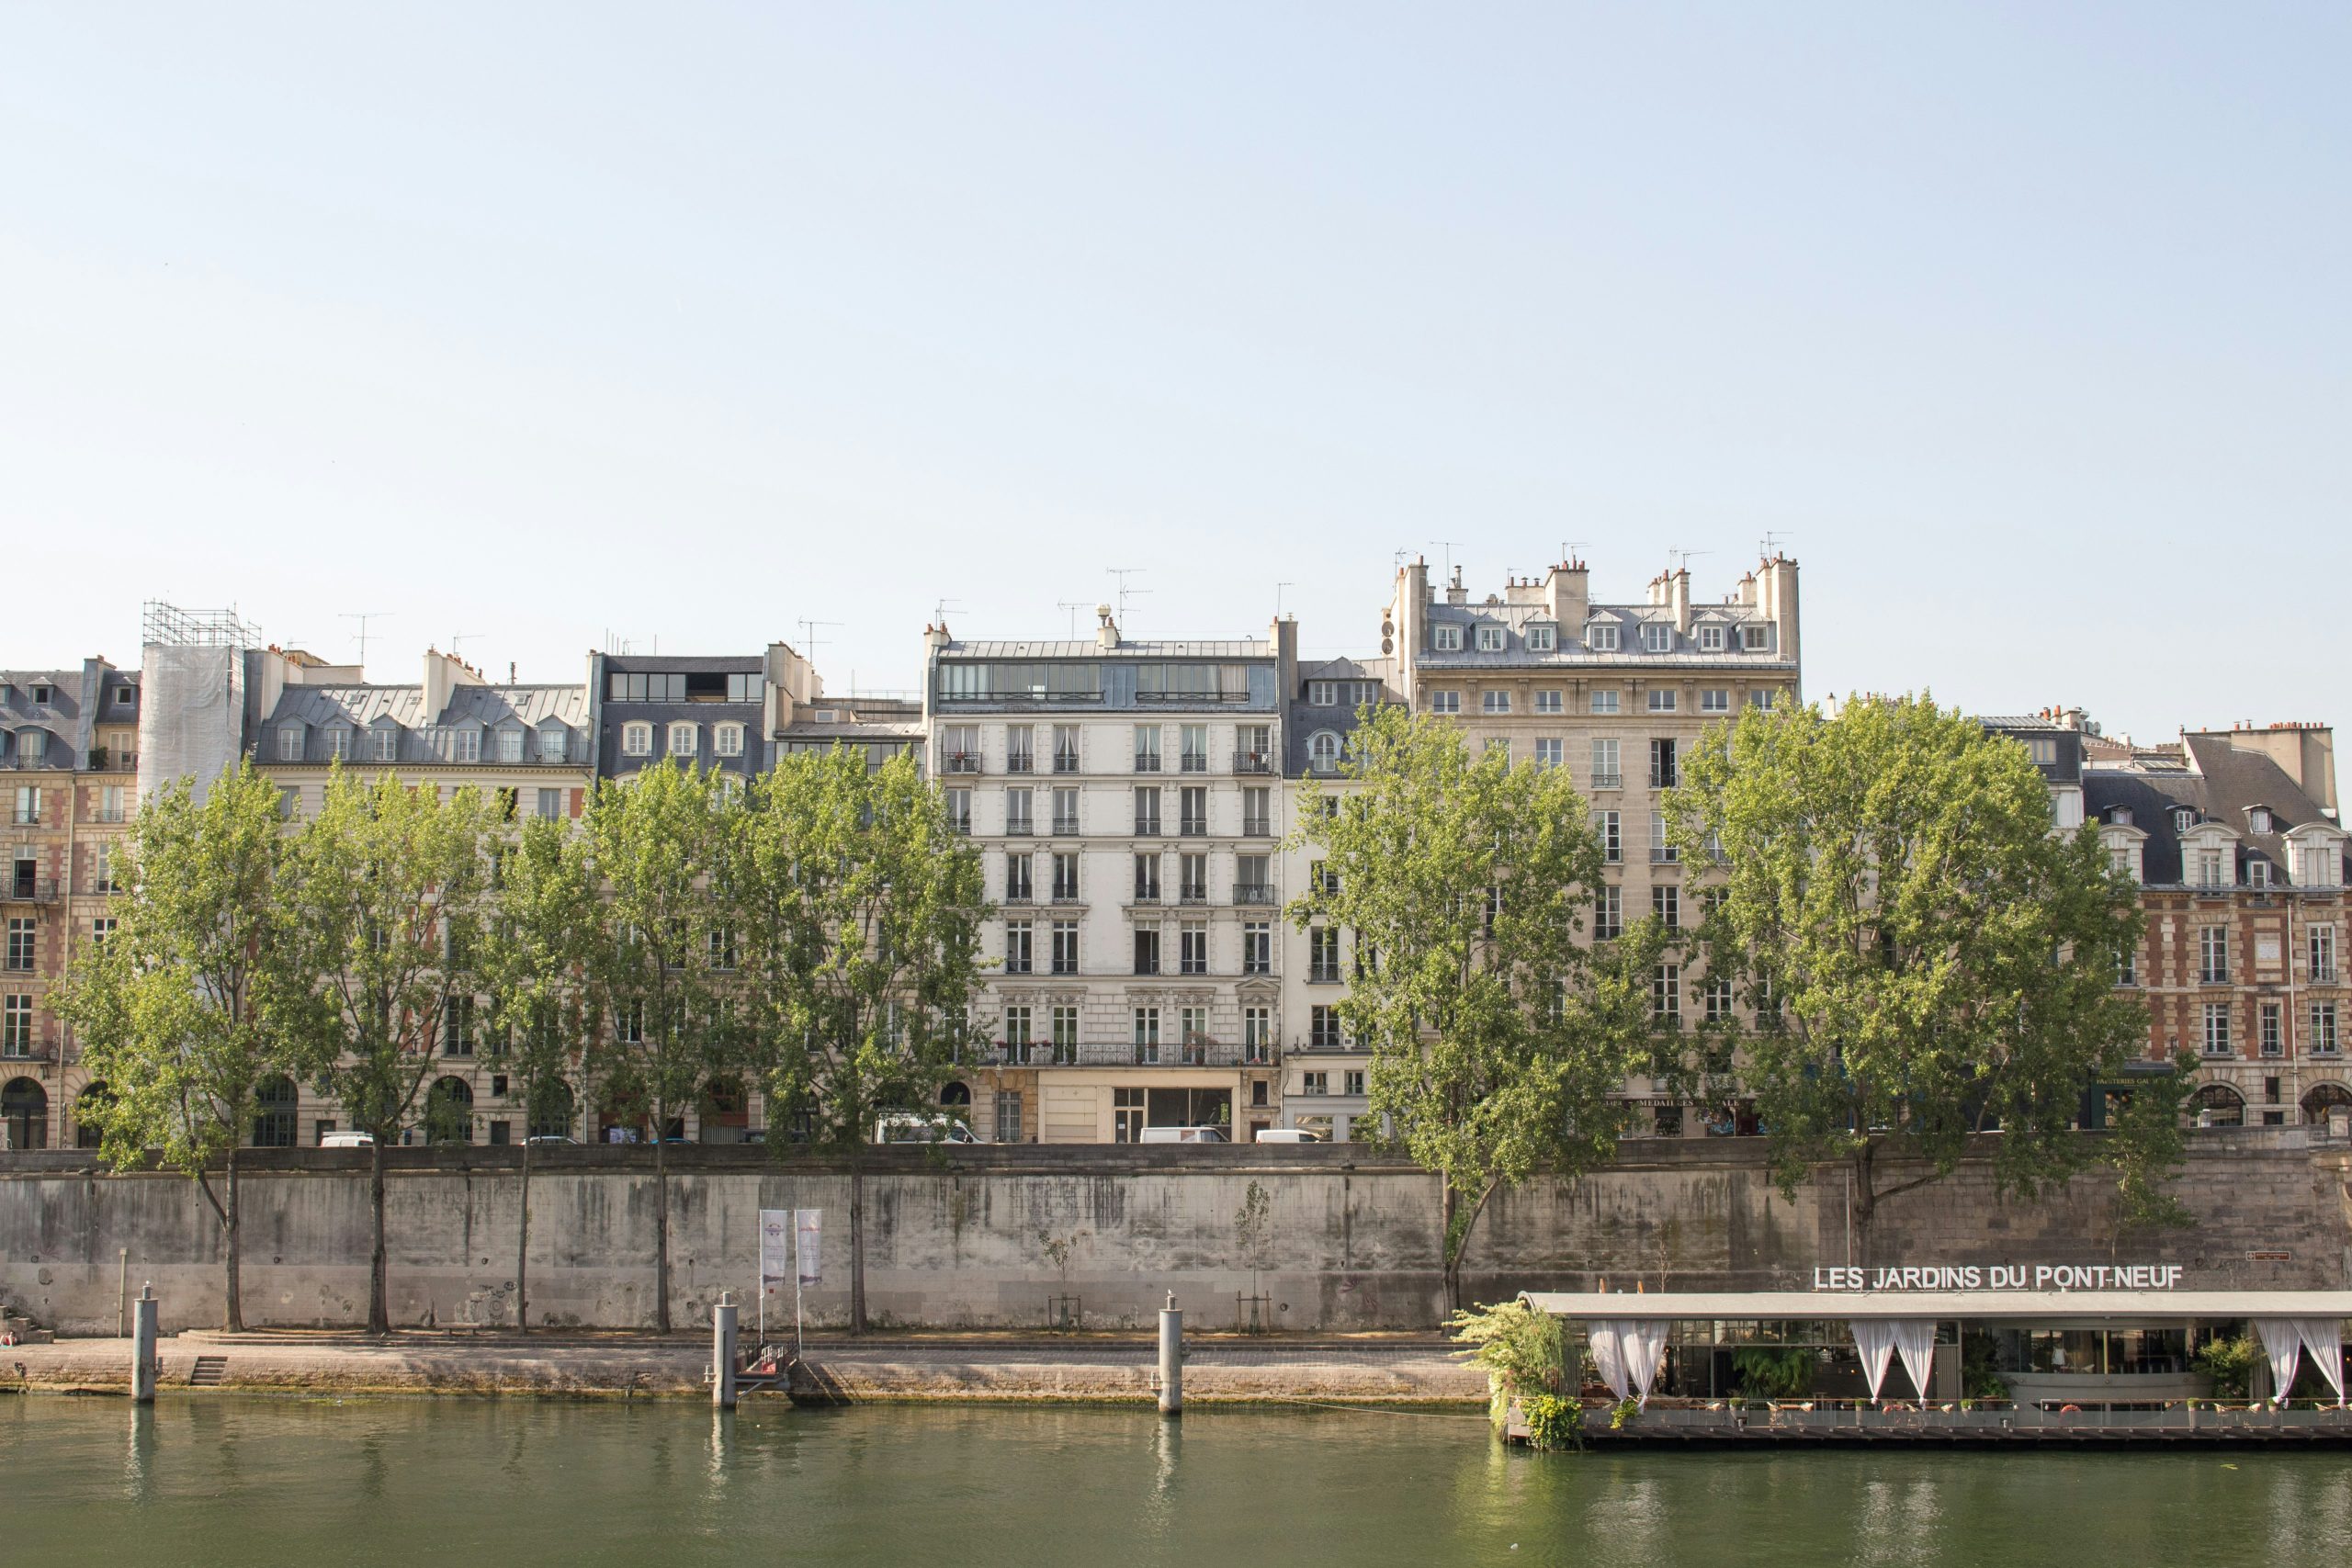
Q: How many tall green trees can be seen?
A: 7